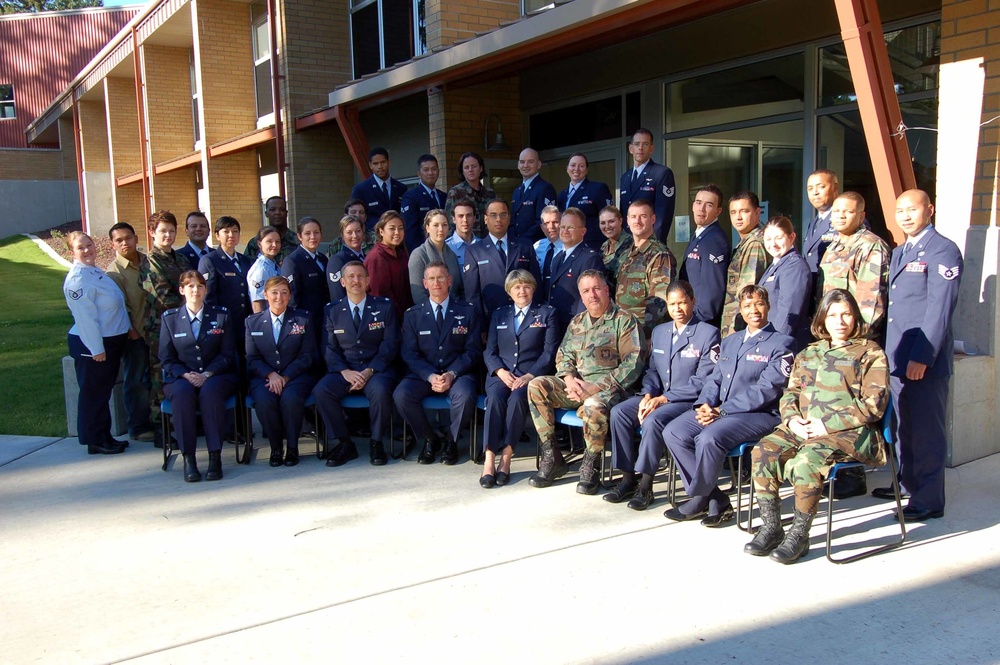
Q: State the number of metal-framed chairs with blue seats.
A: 9